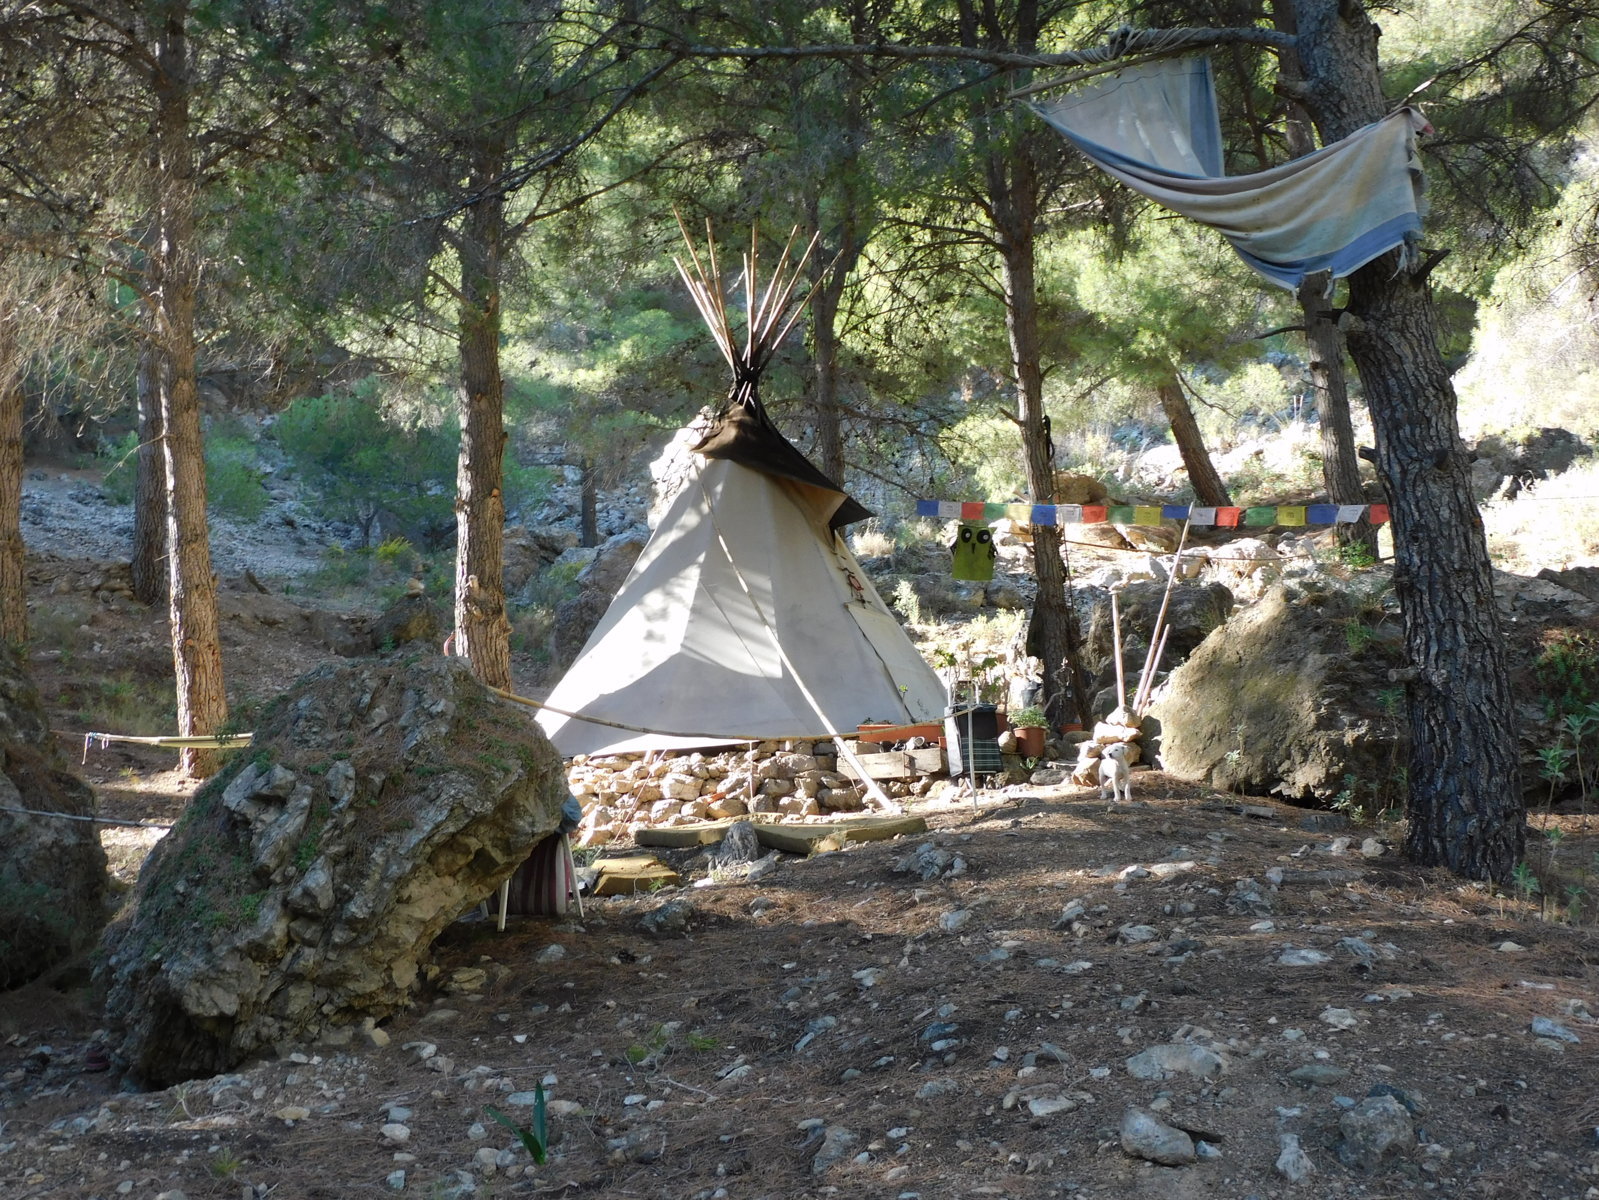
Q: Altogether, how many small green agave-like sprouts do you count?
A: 1